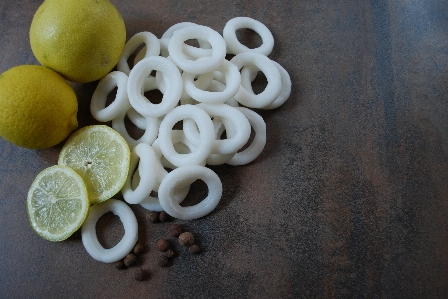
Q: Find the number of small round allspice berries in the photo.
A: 12